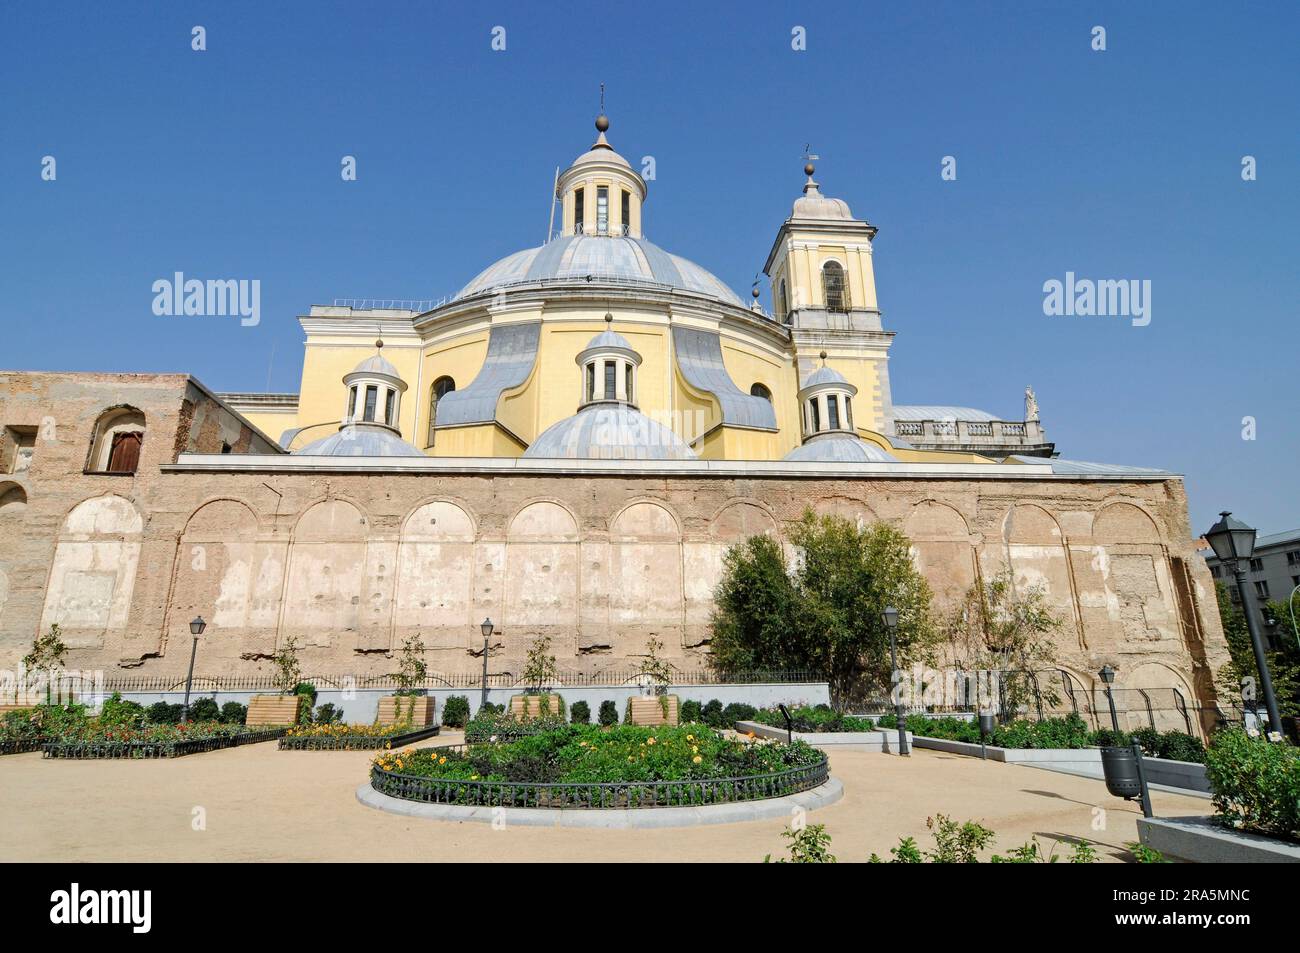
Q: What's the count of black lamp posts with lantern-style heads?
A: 5